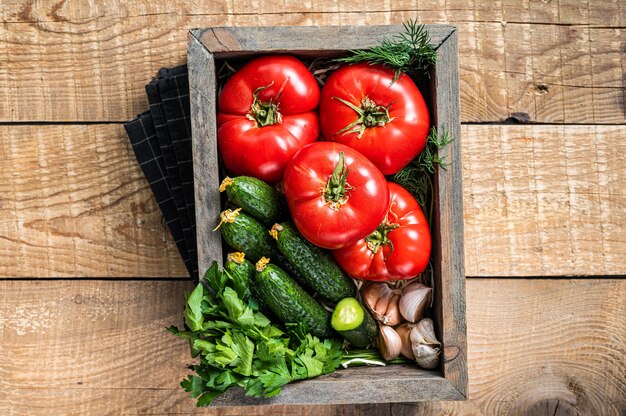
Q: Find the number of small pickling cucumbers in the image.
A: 6